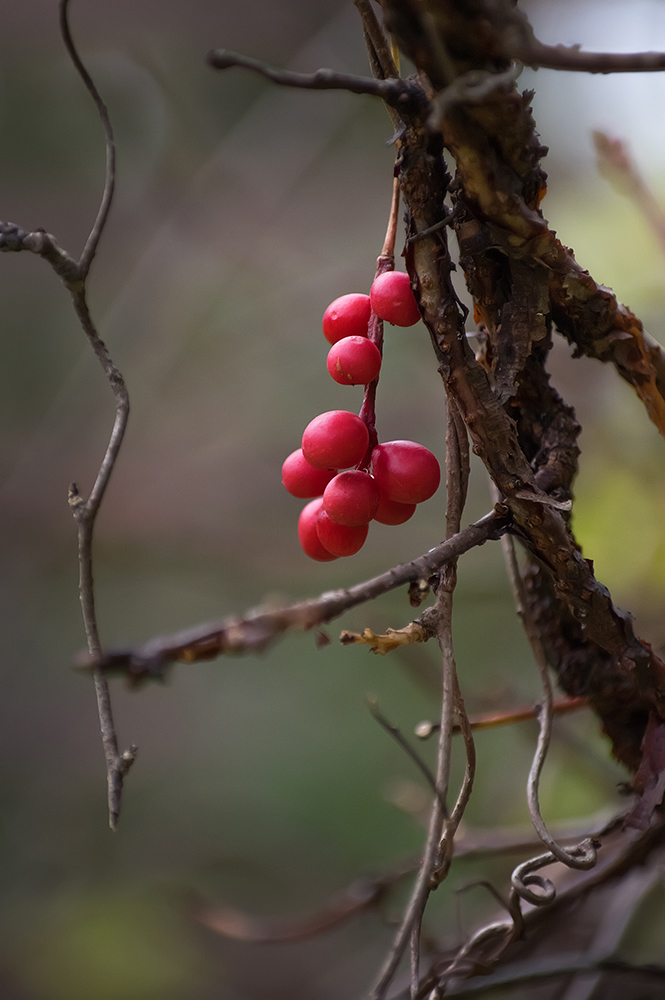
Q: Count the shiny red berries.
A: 10